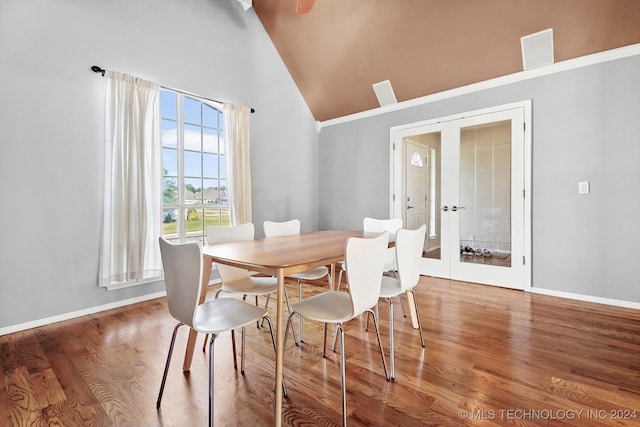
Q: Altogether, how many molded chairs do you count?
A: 6